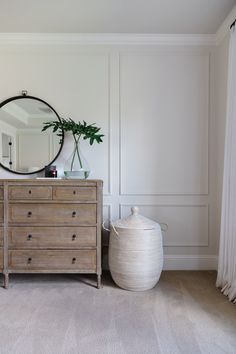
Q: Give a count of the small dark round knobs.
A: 8